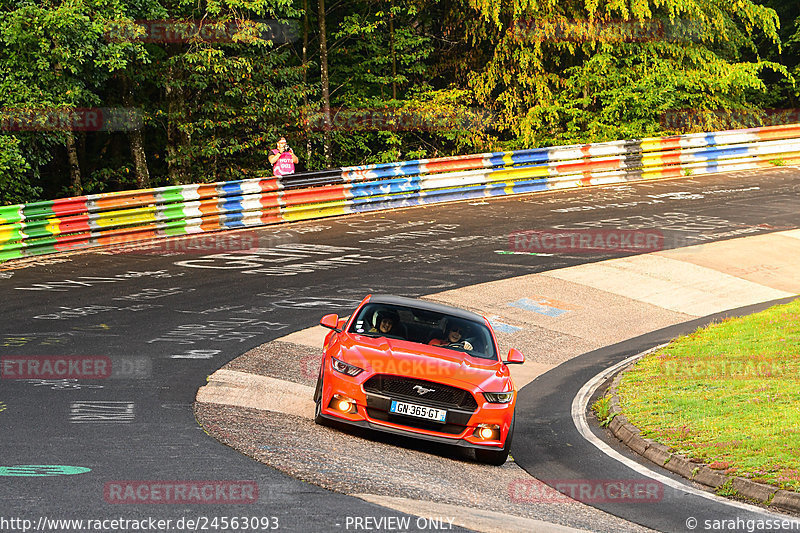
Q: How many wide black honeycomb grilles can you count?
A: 1